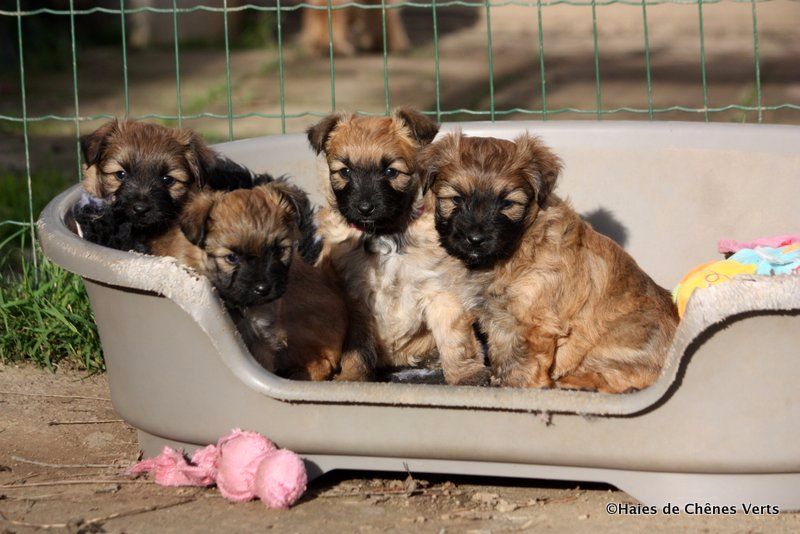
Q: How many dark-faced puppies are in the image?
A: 4